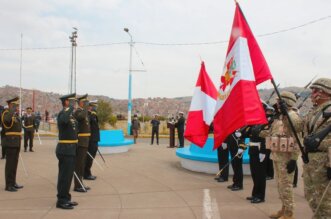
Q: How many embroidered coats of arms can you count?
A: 1